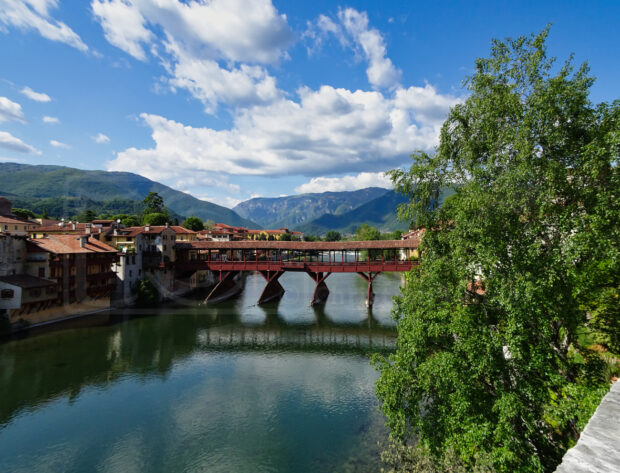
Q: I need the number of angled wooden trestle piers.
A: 4